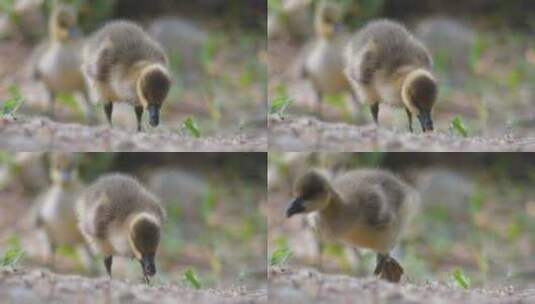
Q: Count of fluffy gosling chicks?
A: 7